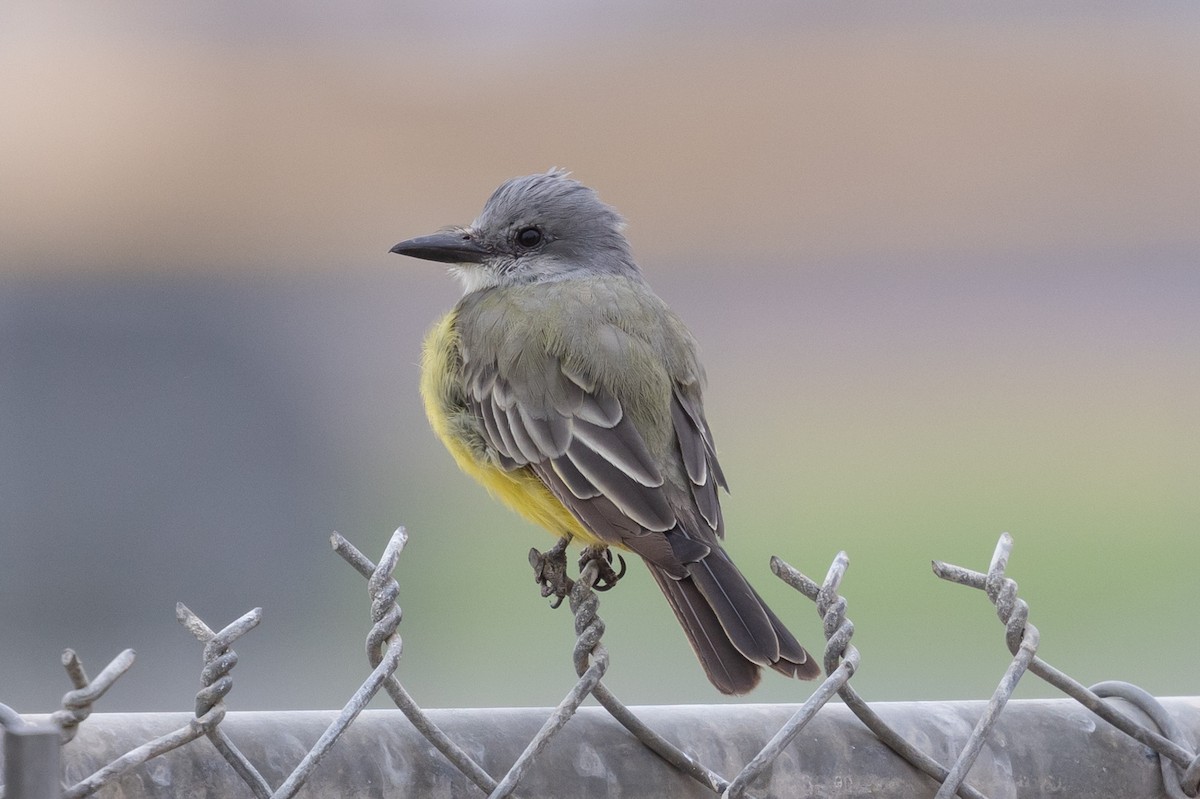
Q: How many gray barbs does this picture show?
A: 6